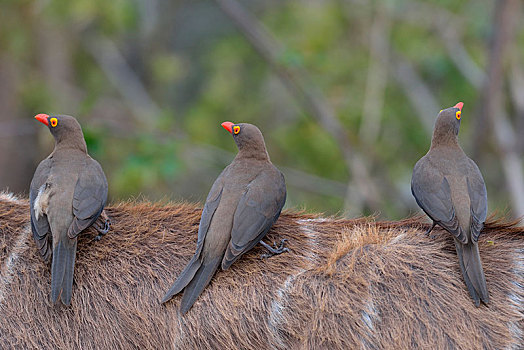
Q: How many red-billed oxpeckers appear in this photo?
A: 3